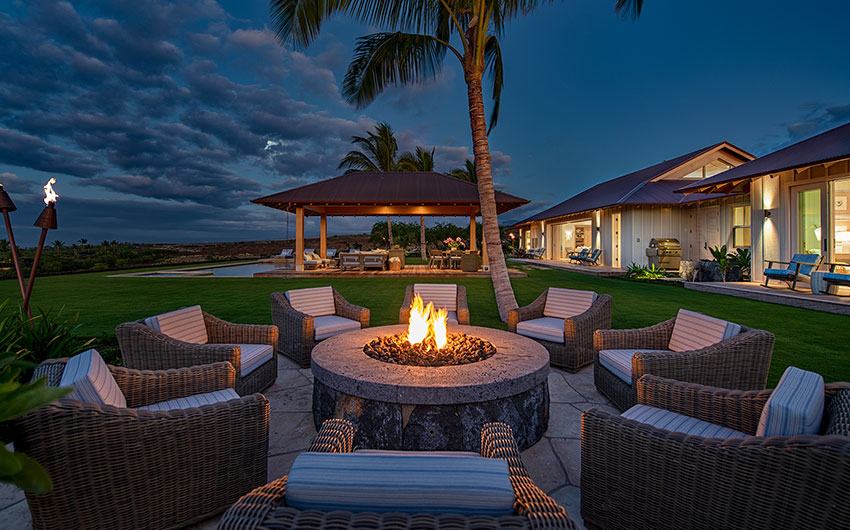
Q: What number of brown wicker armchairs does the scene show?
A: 8